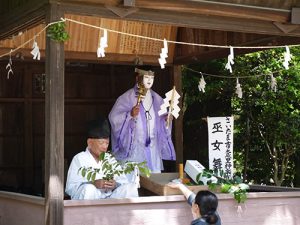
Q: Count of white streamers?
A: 9